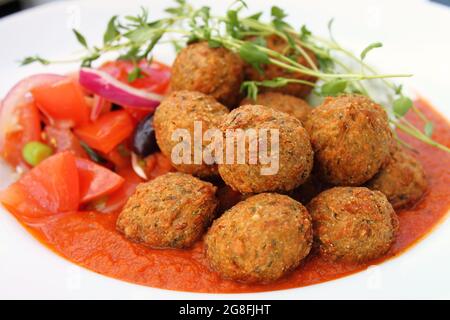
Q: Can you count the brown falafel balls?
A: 10